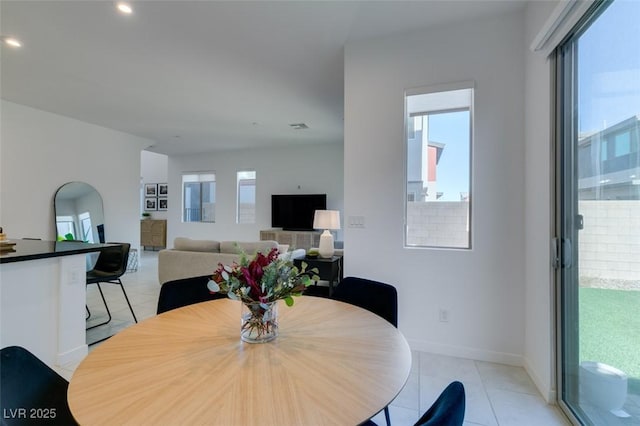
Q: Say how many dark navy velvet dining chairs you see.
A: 4